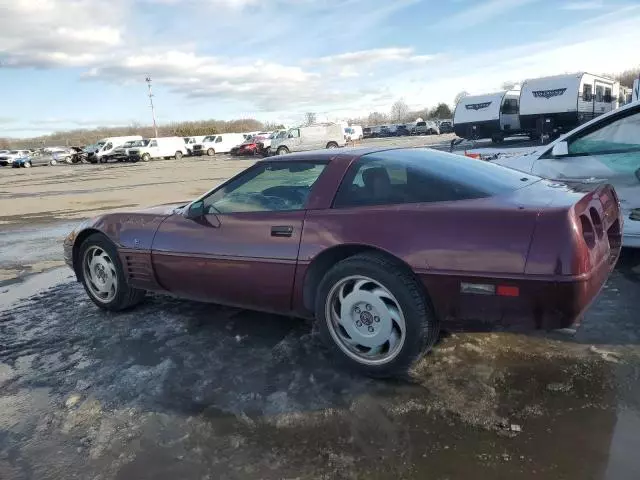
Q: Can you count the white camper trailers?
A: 2